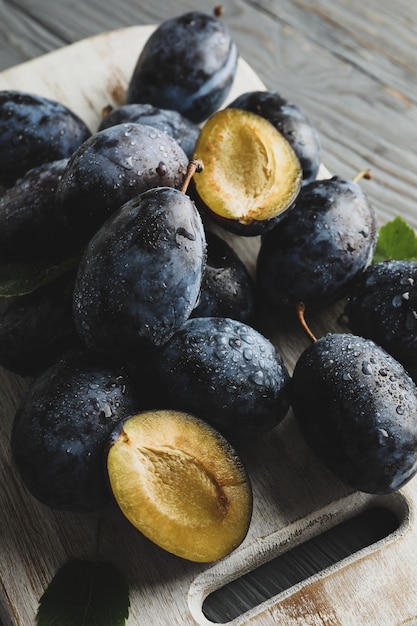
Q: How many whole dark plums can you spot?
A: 14